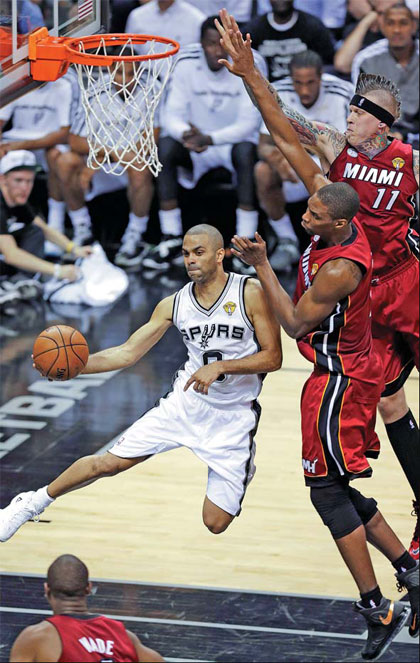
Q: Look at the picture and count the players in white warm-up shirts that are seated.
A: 4